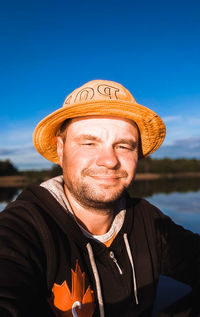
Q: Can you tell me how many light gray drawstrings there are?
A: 2